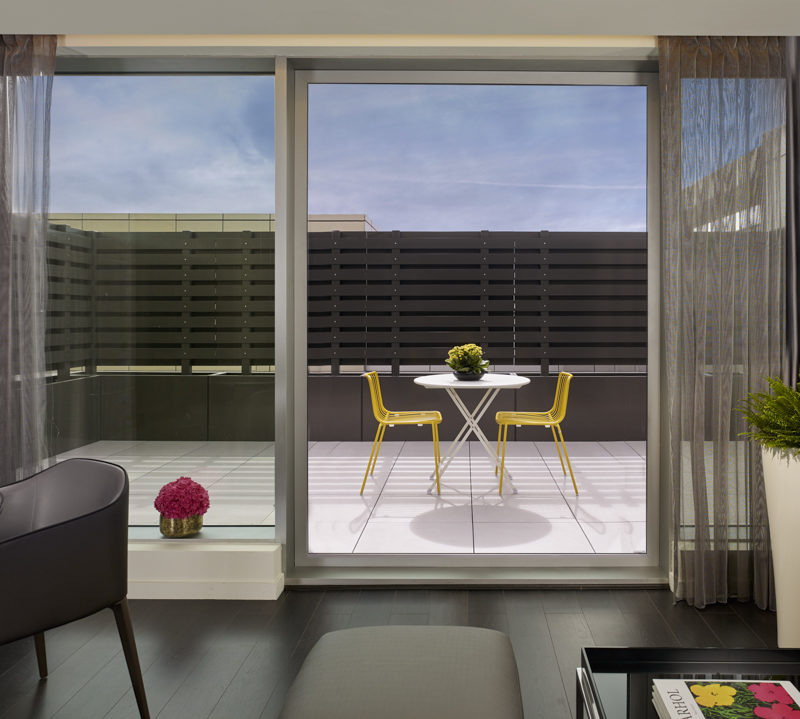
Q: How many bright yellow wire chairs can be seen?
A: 2